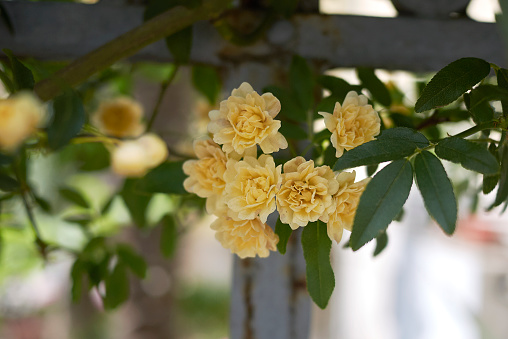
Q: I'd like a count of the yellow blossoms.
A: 10